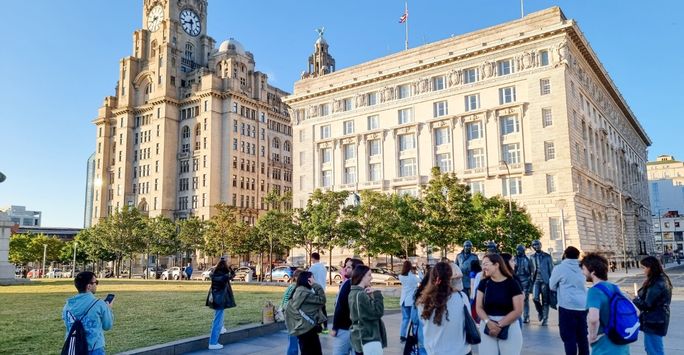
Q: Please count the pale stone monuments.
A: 1